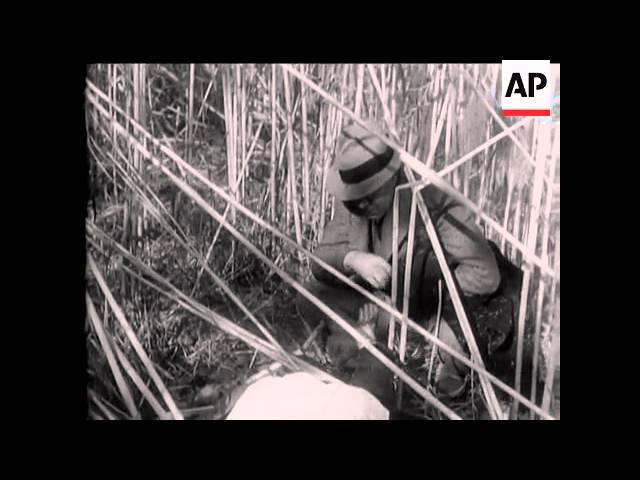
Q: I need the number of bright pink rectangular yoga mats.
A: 0